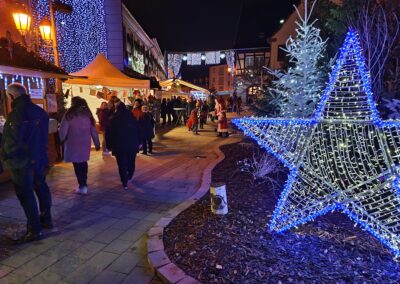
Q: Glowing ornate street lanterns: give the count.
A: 2